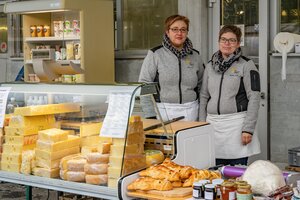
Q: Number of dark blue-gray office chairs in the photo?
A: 0